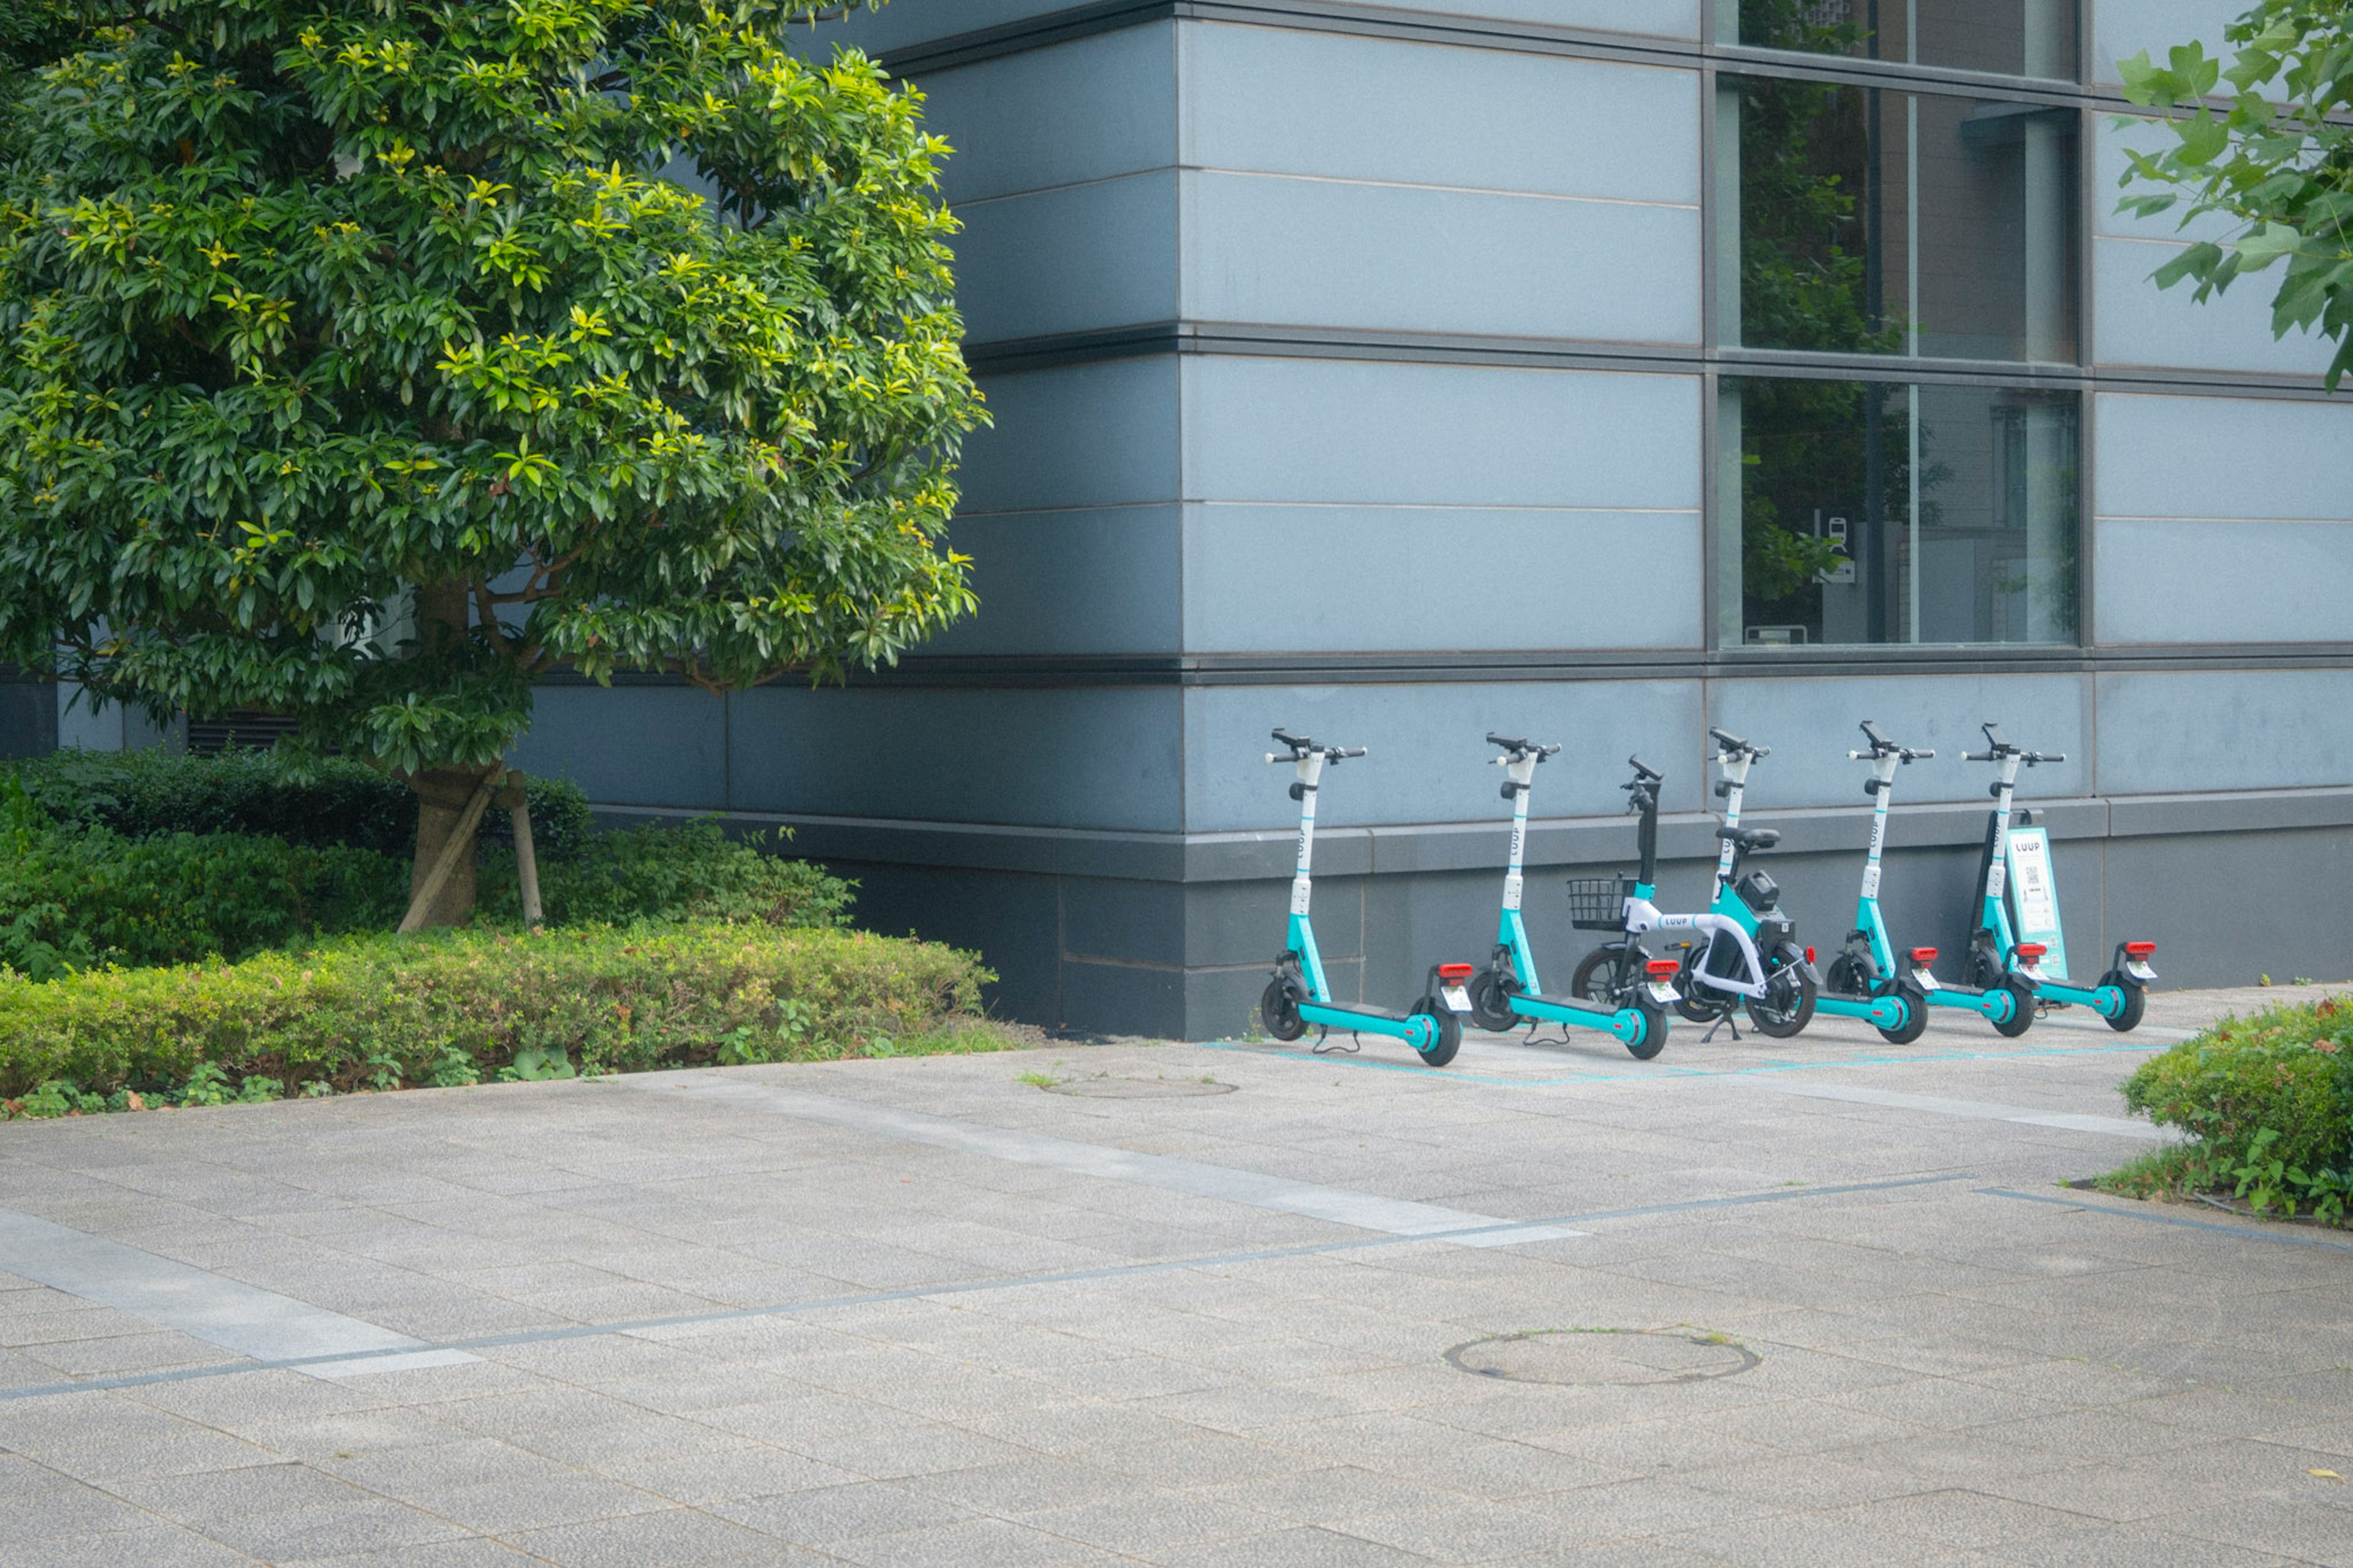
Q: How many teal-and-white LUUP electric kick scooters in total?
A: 5